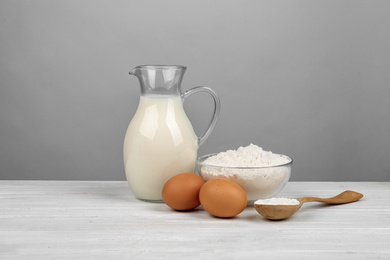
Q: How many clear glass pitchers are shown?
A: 1